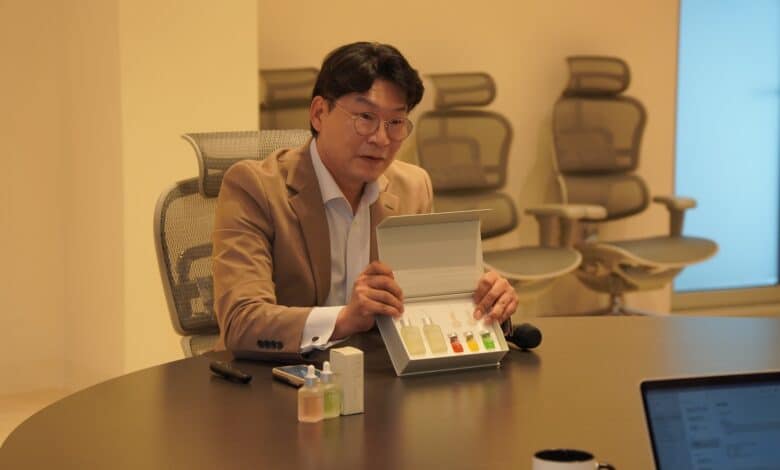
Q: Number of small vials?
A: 3